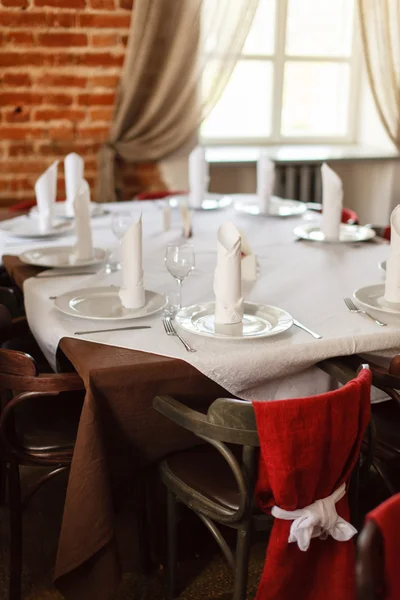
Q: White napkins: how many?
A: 9